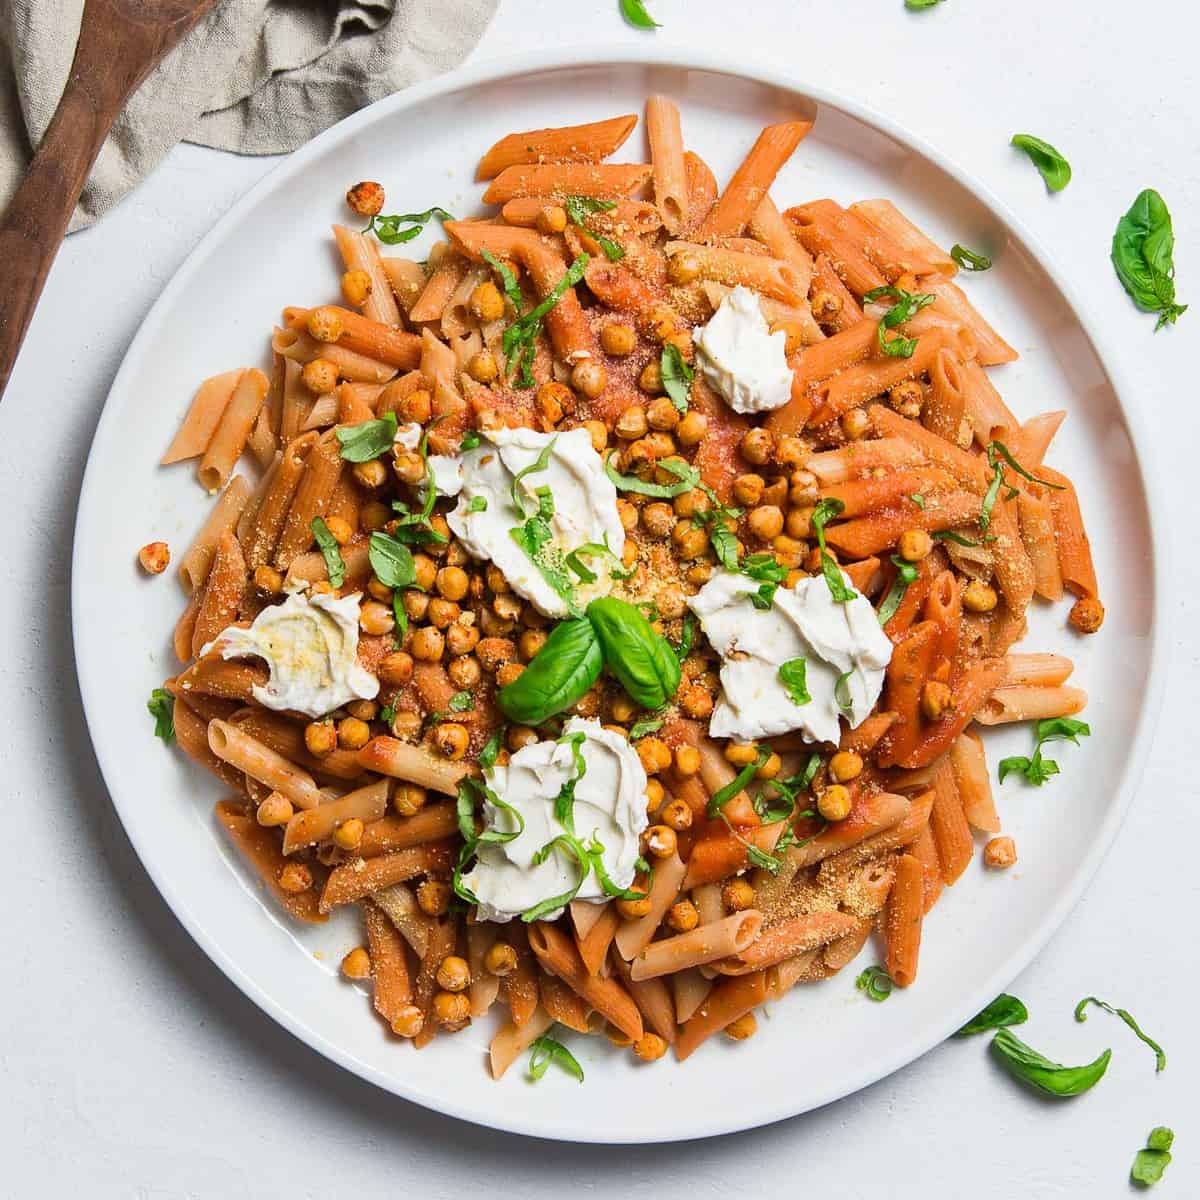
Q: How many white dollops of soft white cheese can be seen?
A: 5